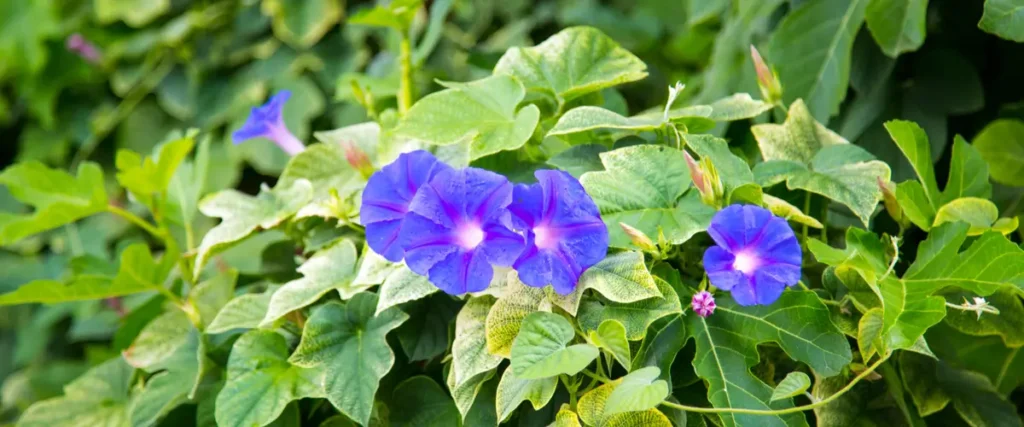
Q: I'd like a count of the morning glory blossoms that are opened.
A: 5